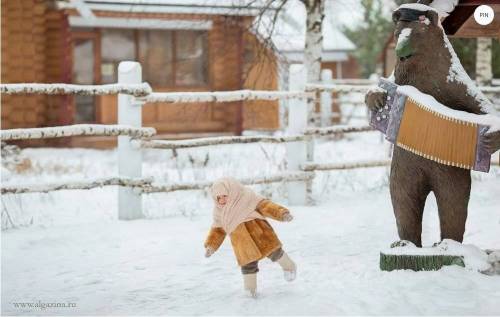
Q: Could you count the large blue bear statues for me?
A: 0